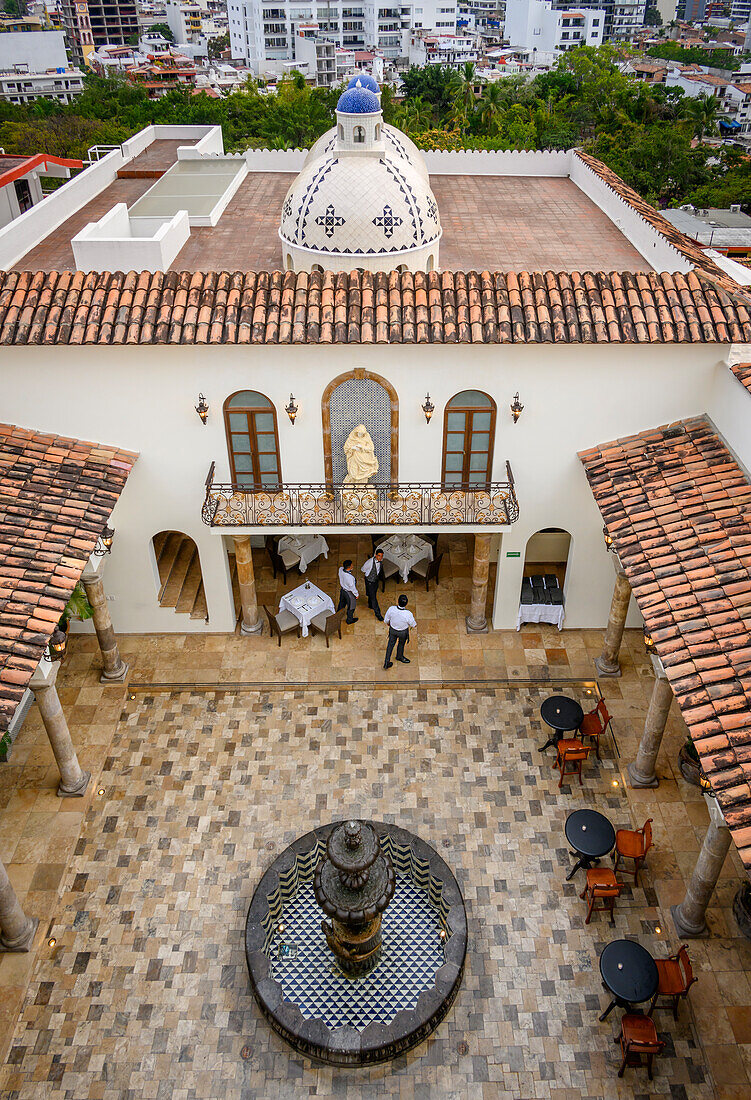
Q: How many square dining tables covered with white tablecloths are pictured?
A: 3